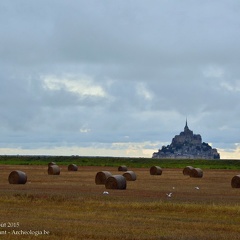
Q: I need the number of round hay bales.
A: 12